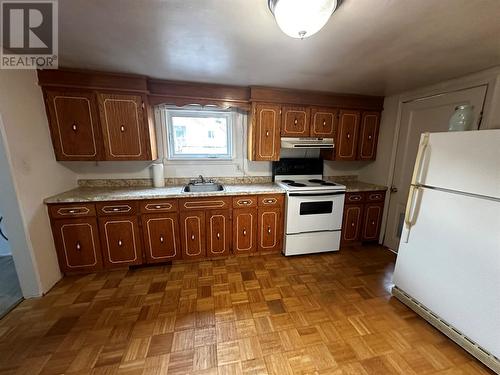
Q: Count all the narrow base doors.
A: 6